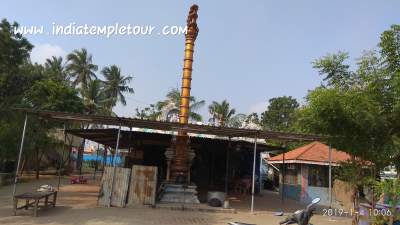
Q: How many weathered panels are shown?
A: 2